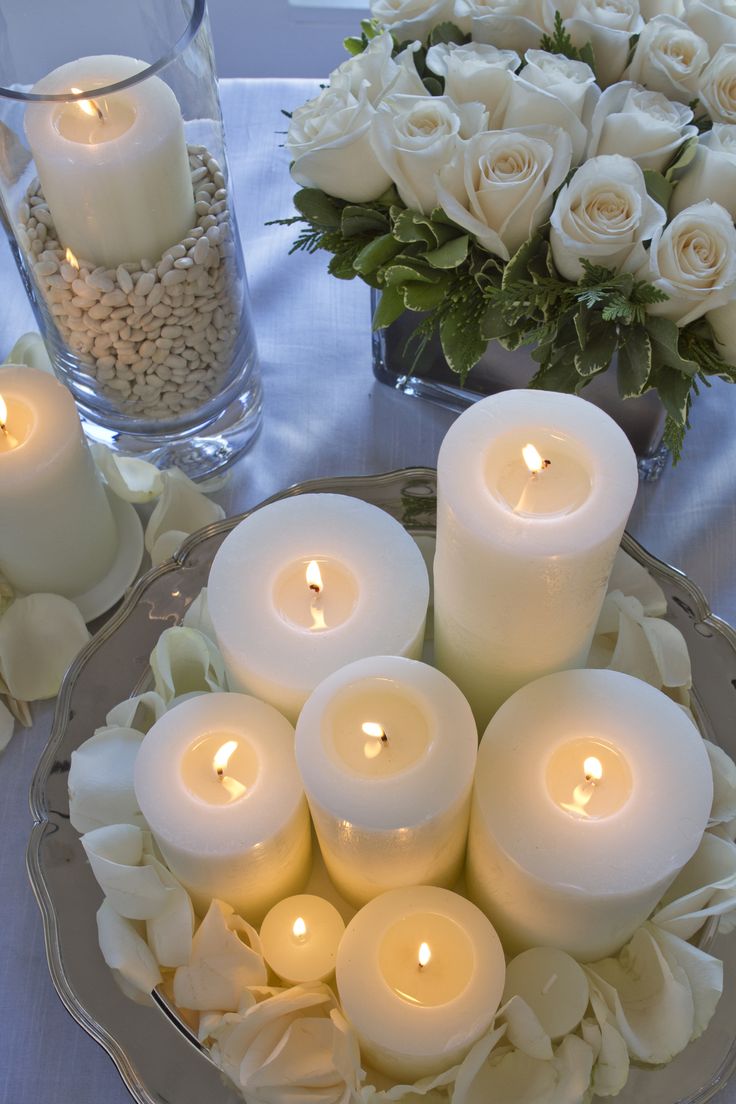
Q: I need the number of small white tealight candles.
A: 2